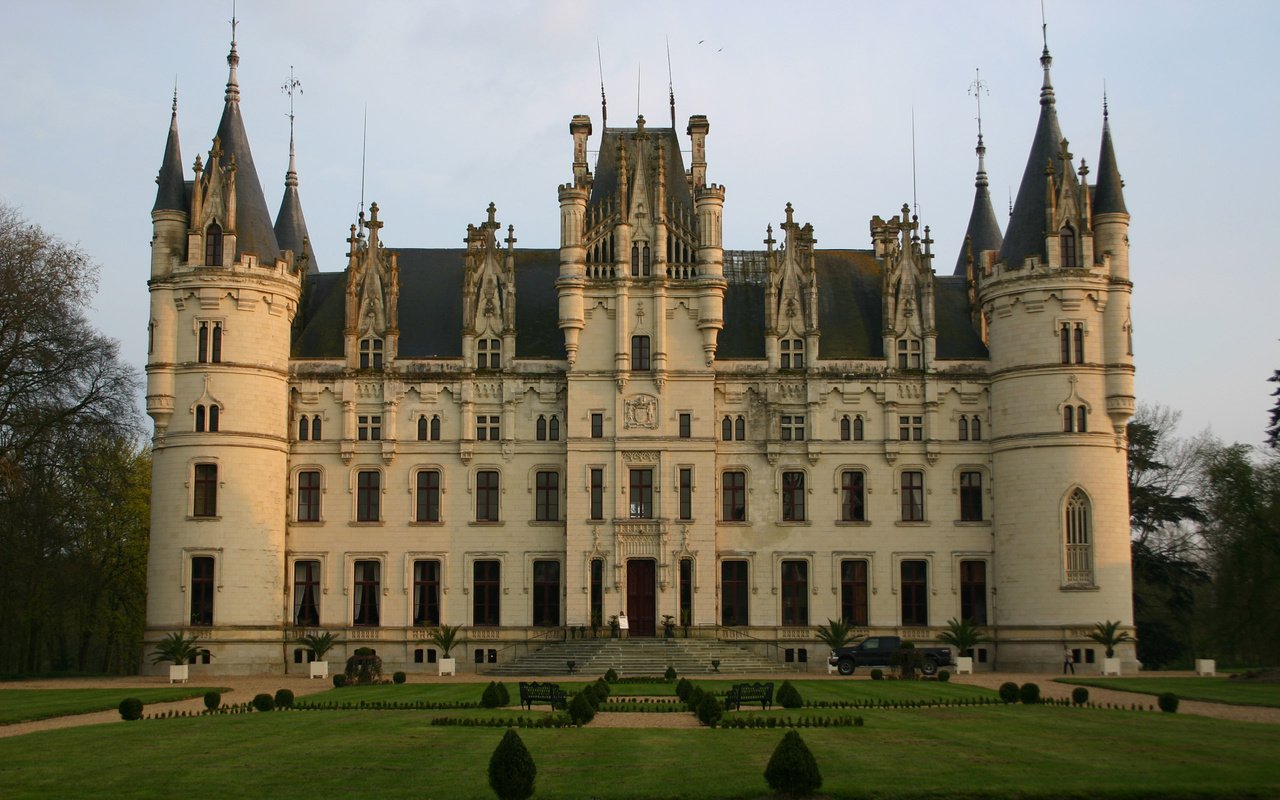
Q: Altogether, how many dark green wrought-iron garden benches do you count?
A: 2